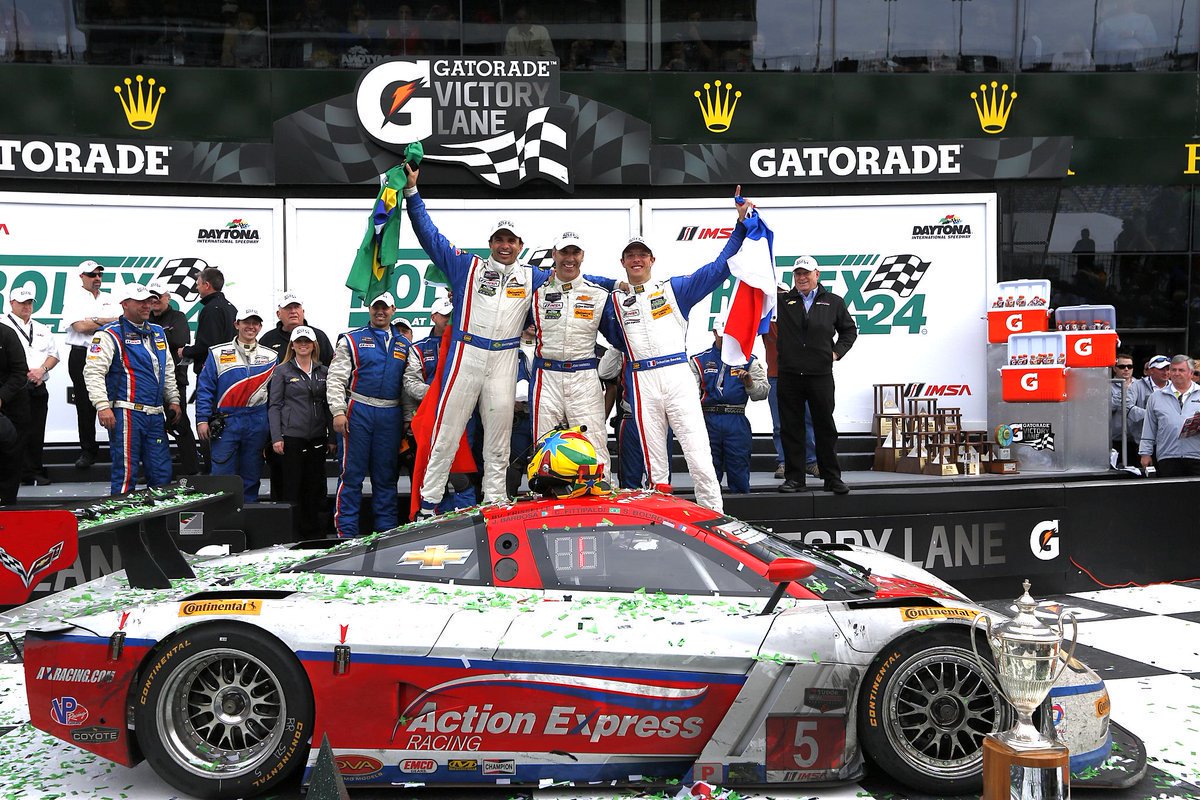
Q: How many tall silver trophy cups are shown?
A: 1